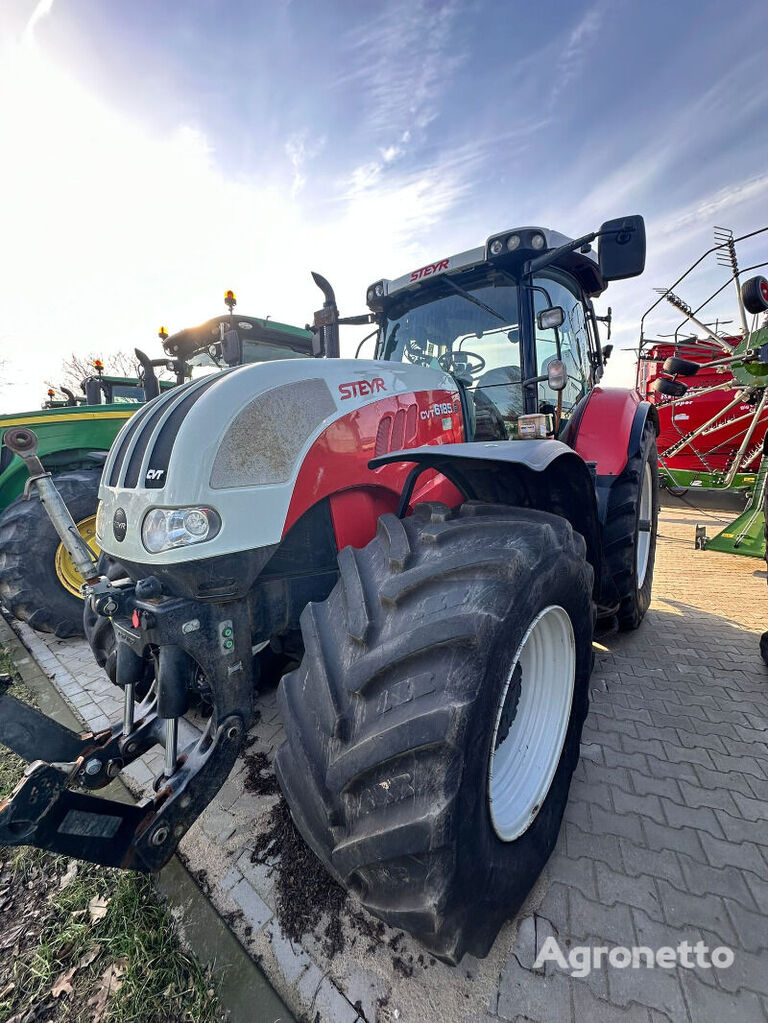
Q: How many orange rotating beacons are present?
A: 4